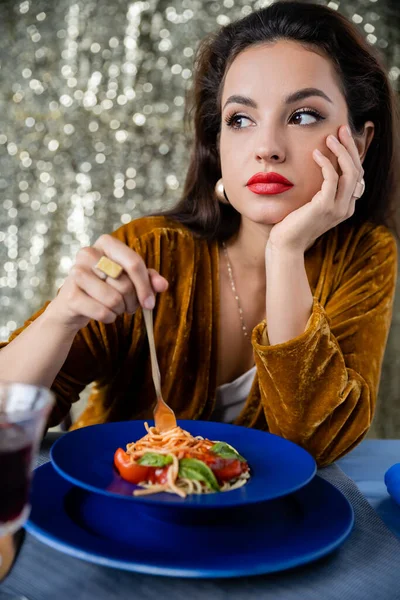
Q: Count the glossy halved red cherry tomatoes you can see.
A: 2